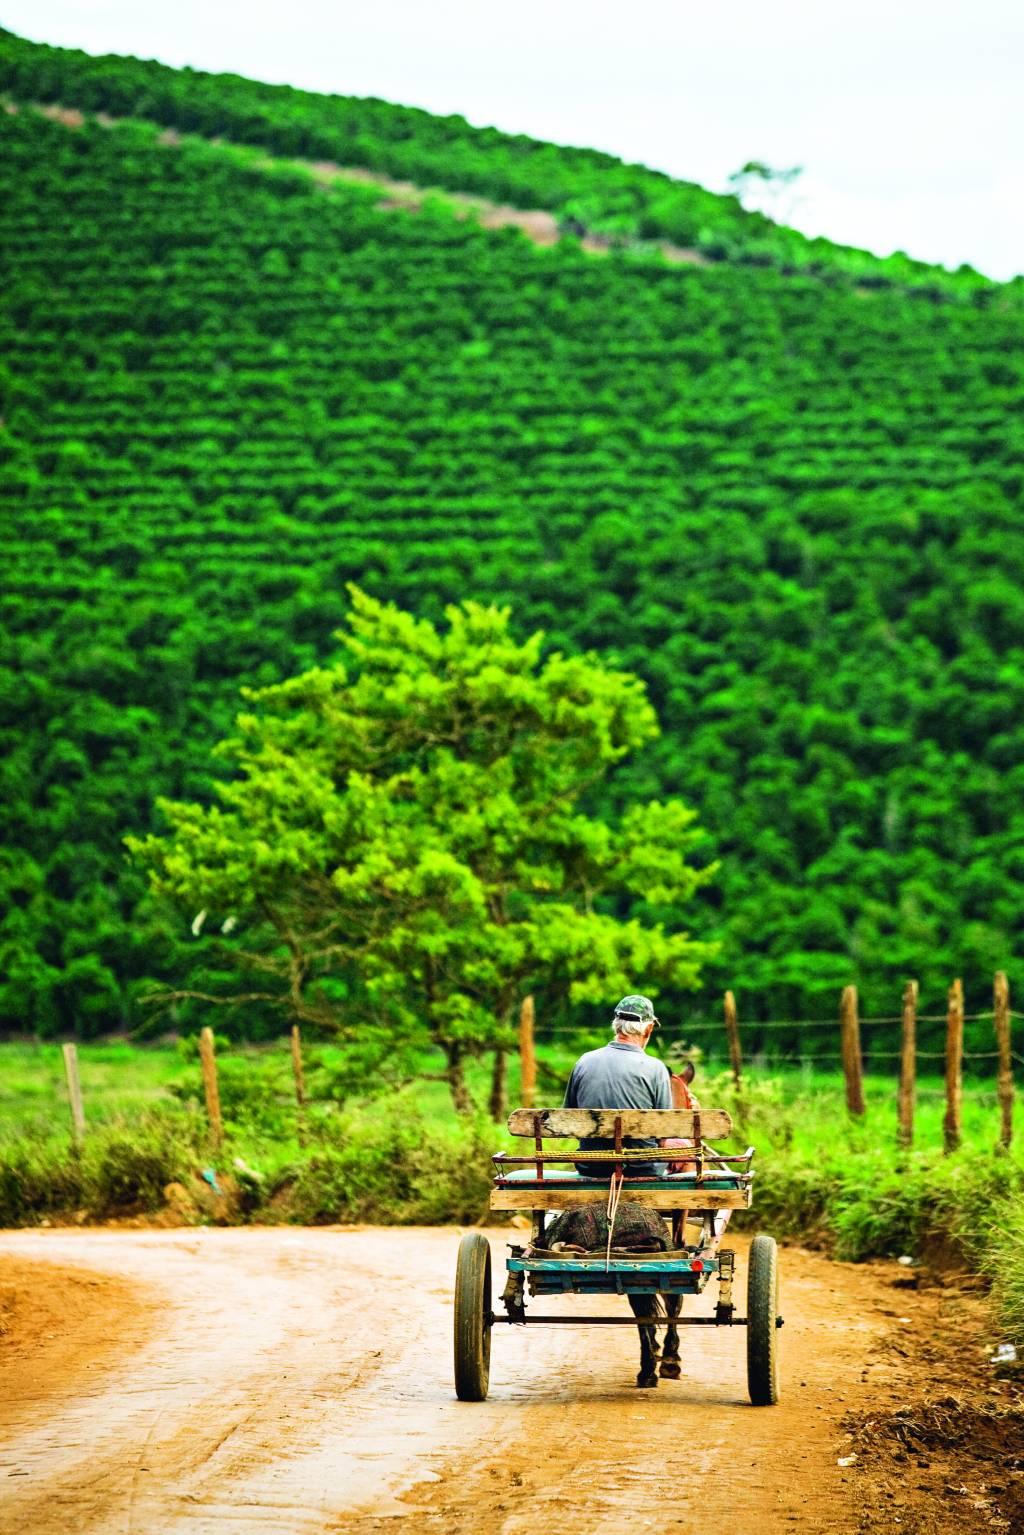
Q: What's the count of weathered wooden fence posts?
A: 9